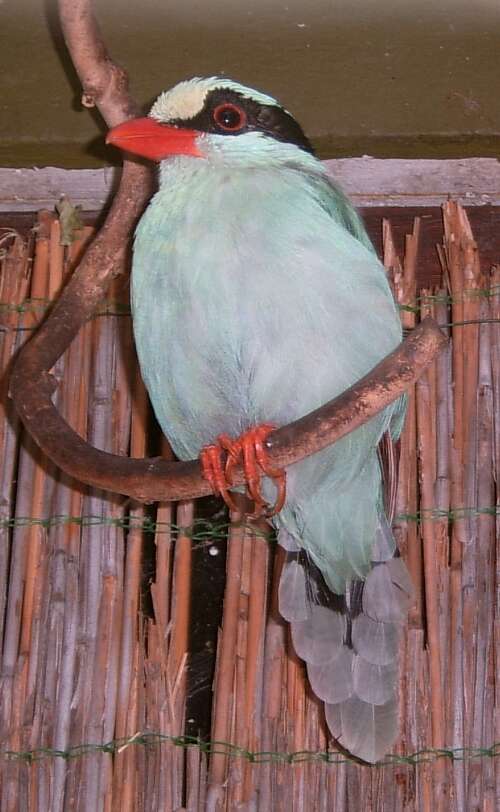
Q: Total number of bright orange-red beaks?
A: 1